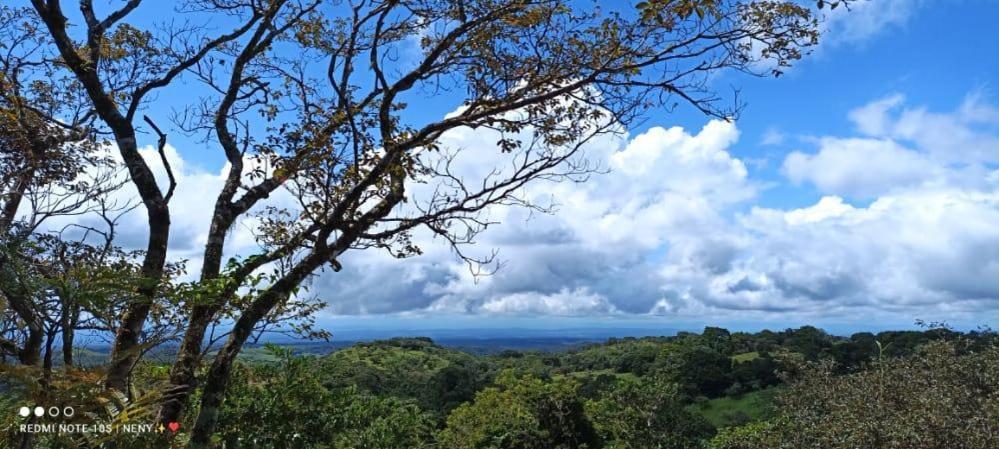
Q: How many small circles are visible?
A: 4